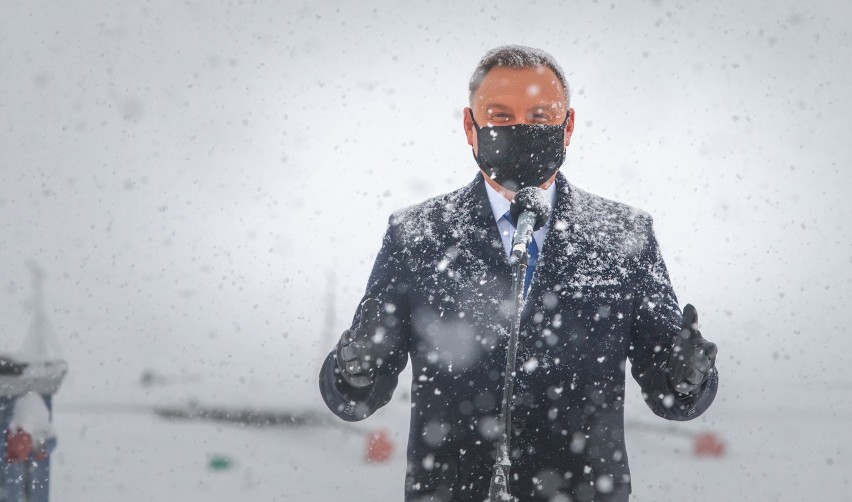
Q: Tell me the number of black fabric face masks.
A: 1